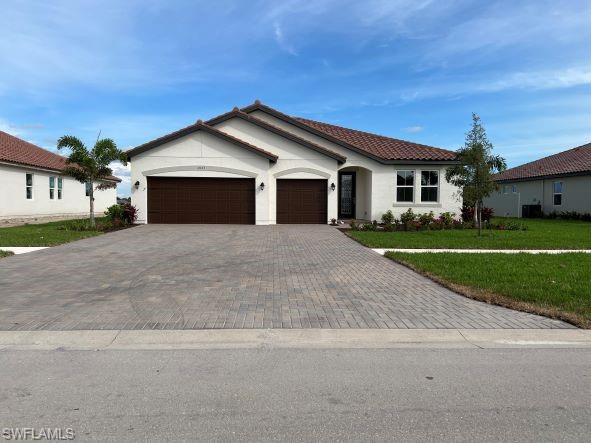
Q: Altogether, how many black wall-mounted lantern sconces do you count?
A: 3